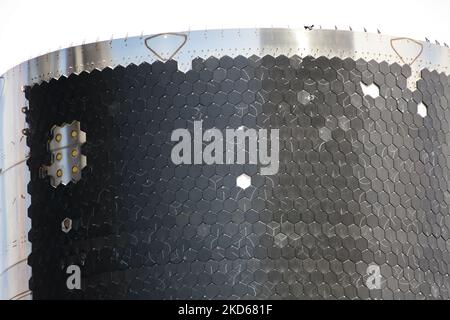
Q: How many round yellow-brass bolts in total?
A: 6